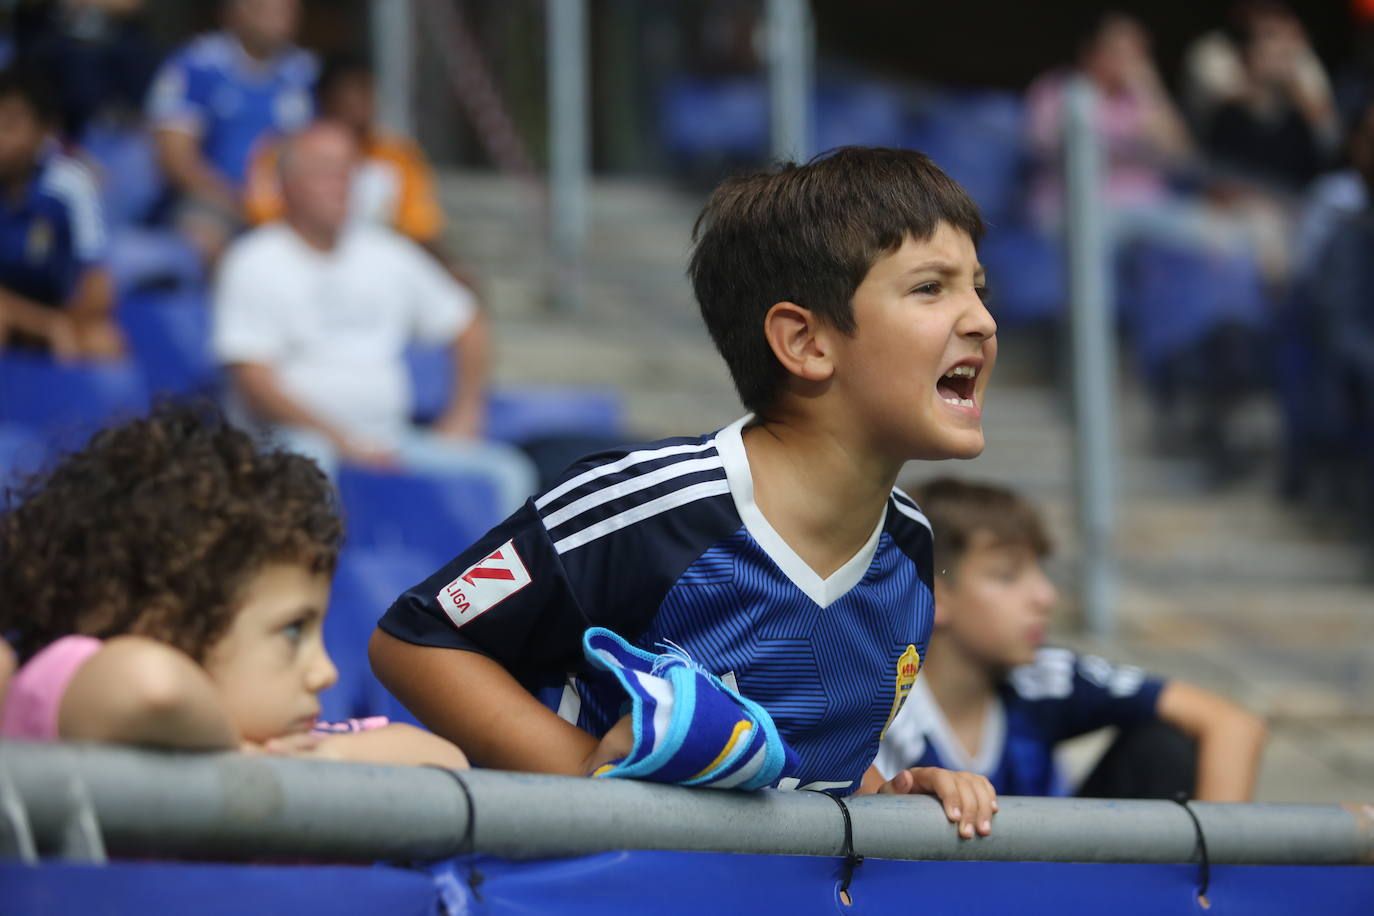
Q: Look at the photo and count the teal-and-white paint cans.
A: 0